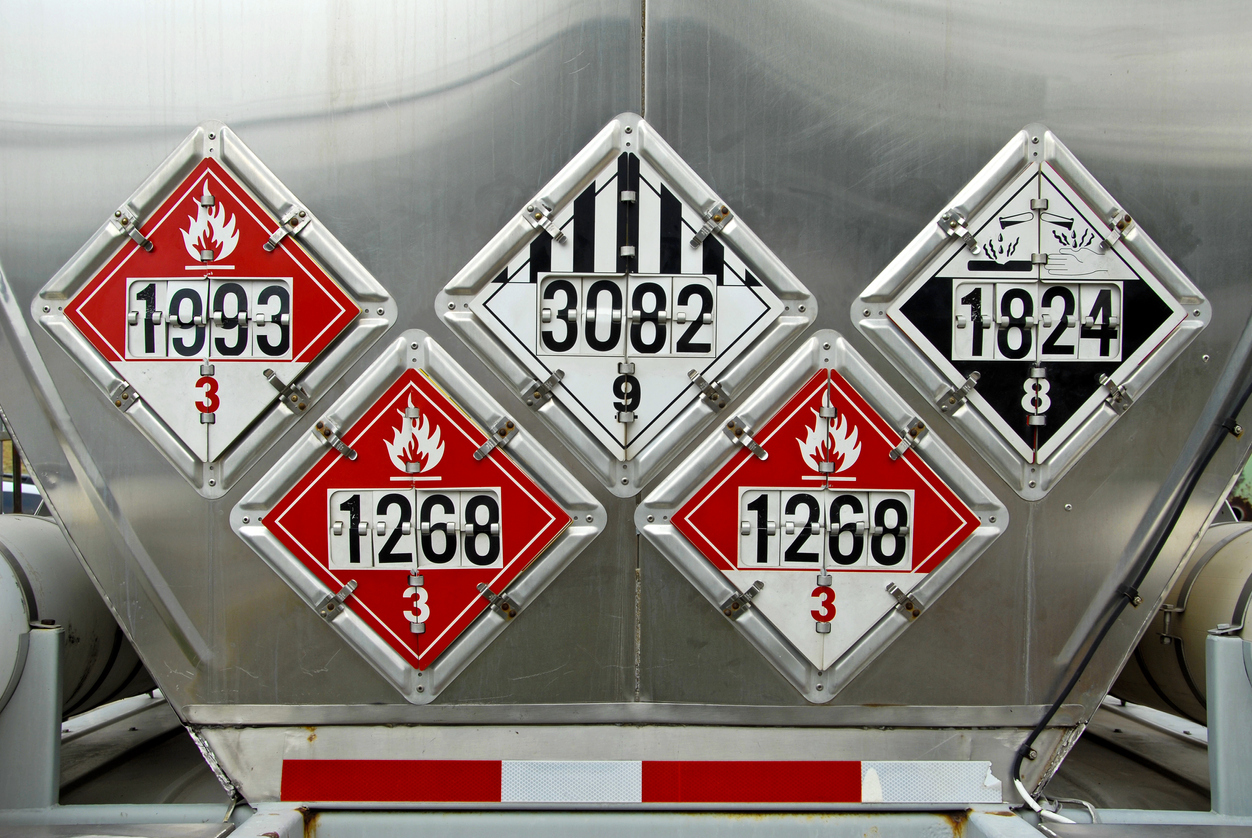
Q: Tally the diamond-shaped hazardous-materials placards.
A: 5